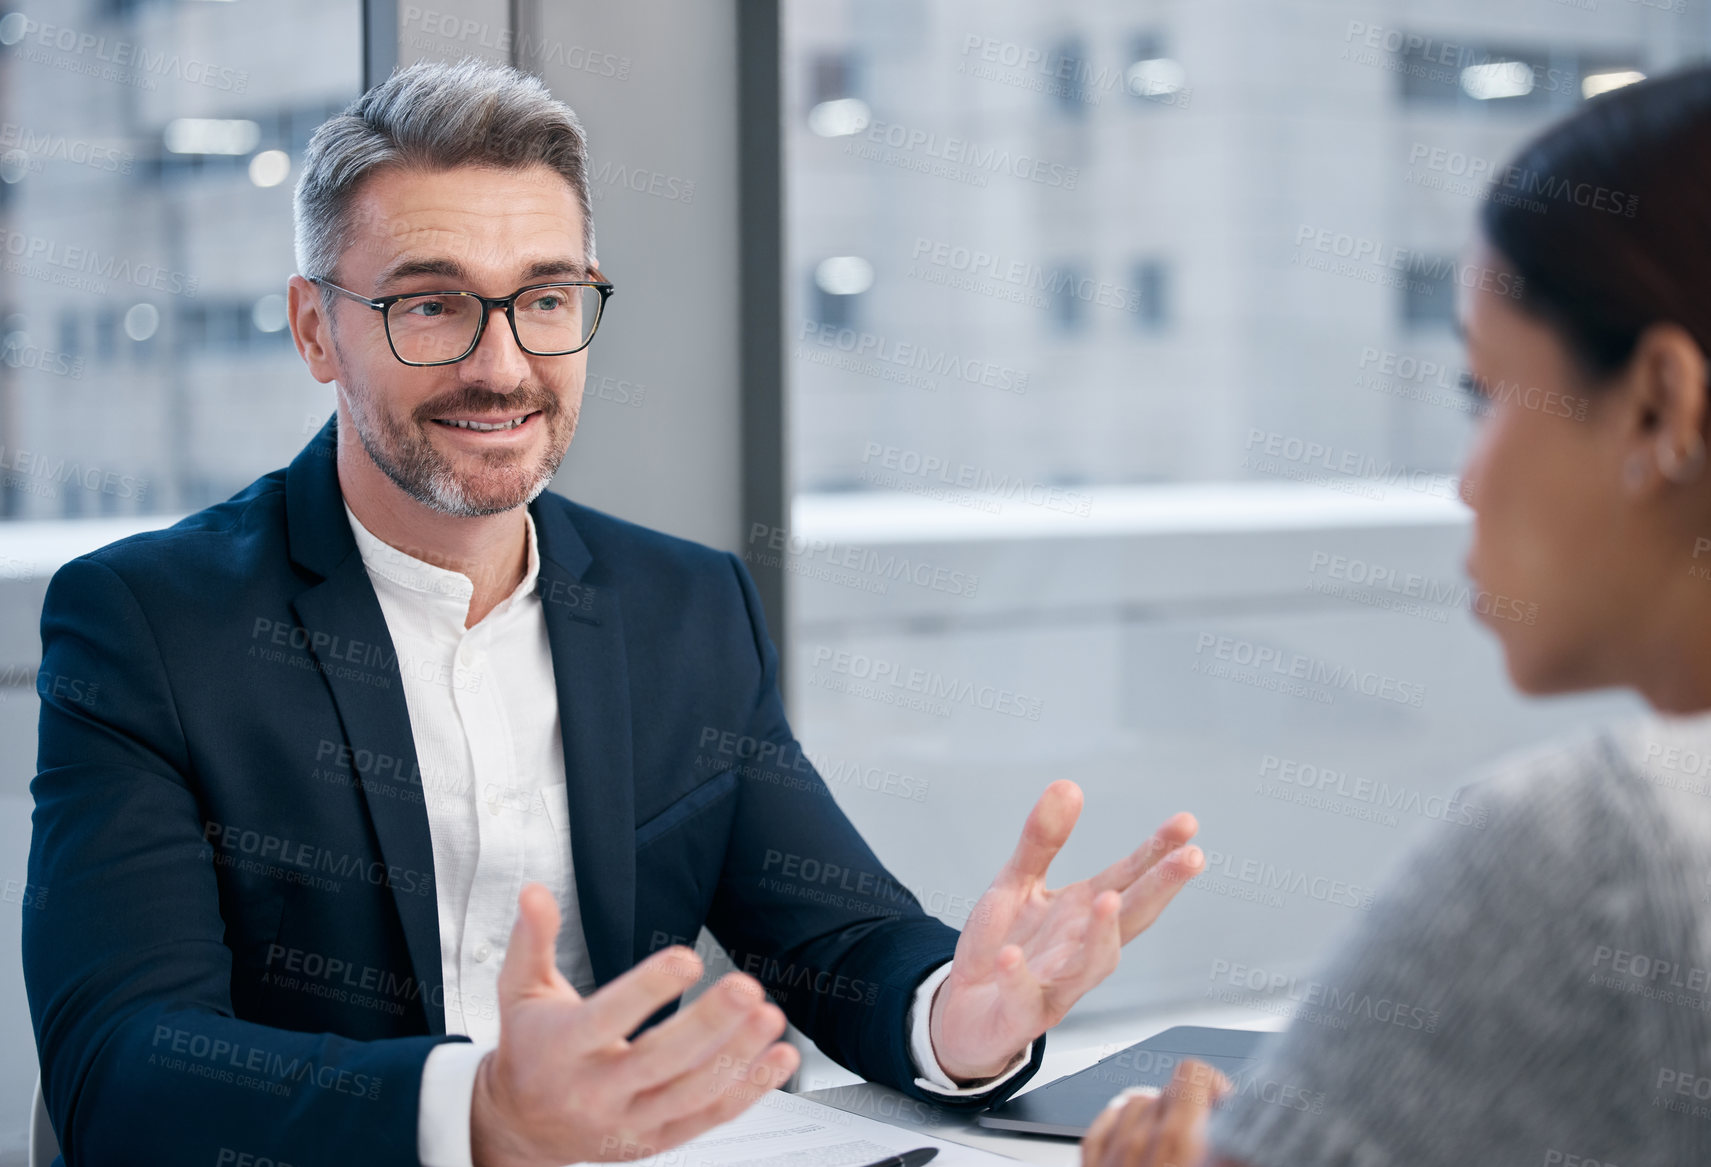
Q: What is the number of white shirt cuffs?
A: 2